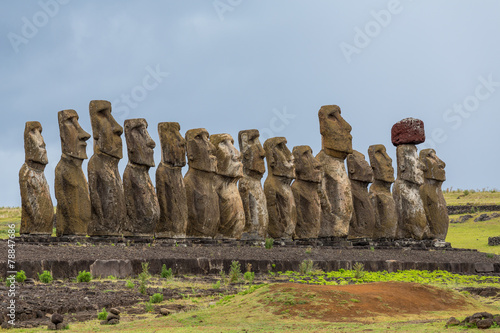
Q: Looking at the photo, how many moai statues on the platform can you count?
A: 15